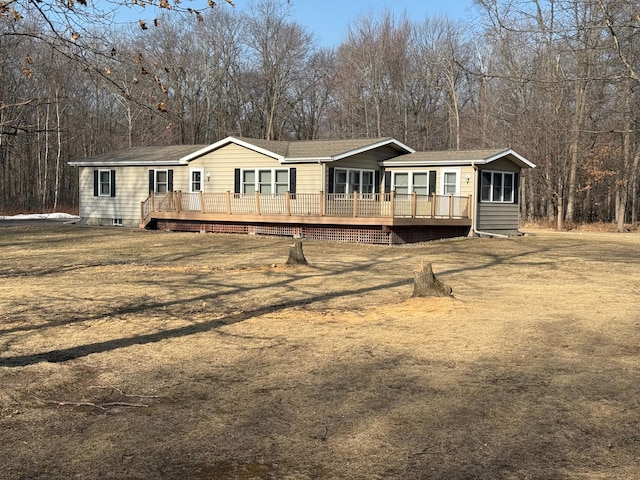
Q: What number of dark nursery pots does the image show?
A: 0